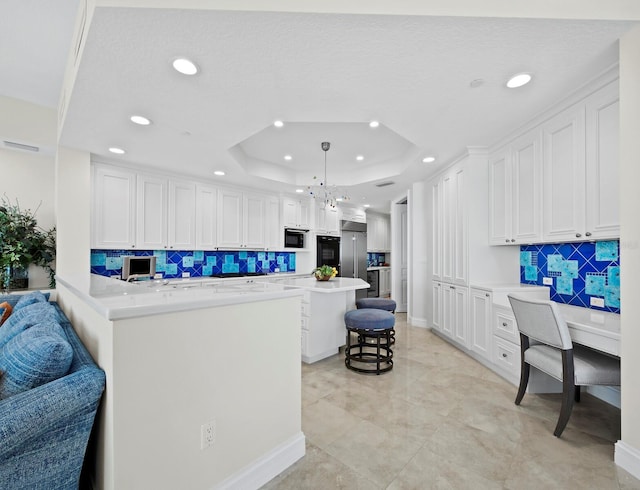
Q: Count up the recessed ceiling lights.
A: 13